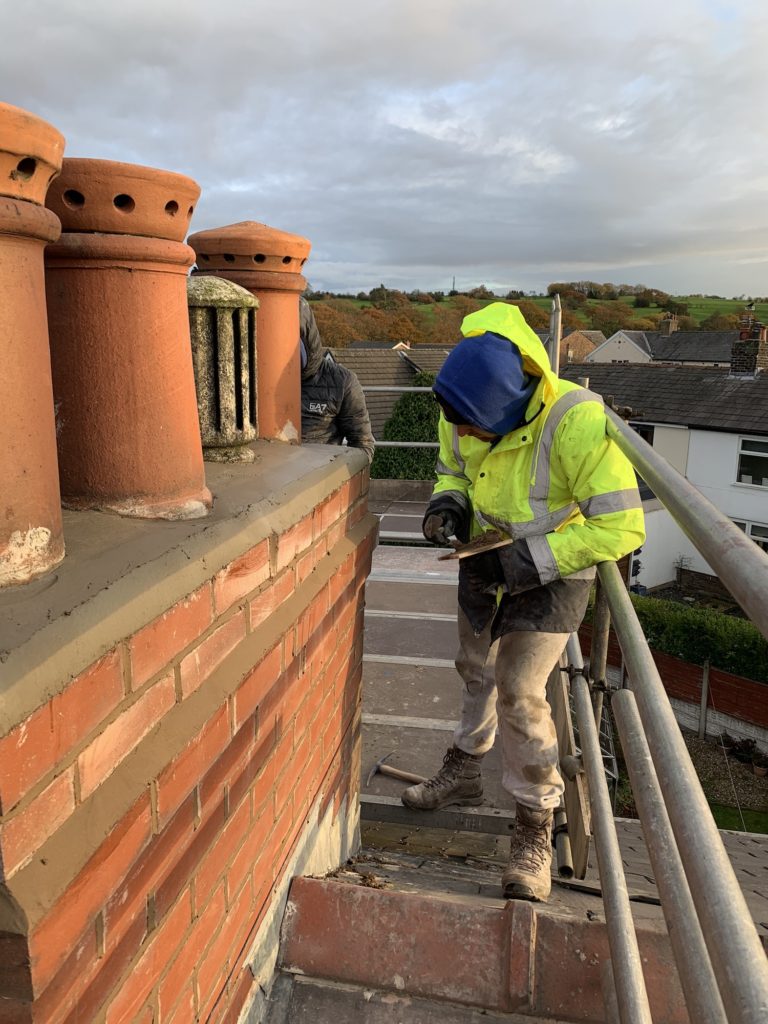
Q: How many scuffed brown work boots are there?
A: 2